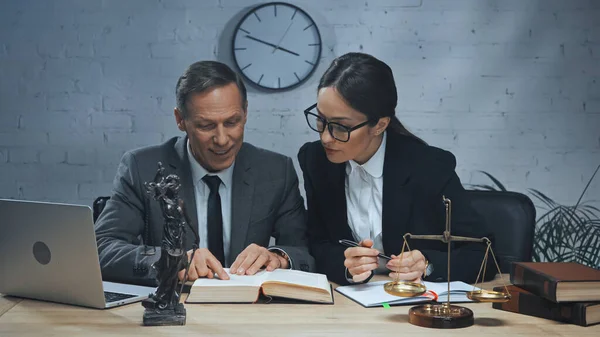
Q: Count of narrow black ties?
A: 1